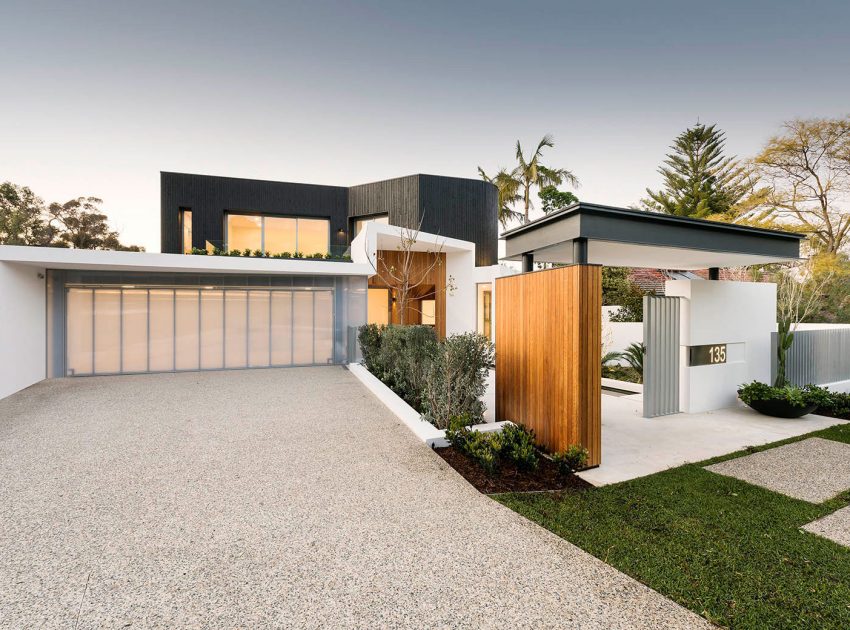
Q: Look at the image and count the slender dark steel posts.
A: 3